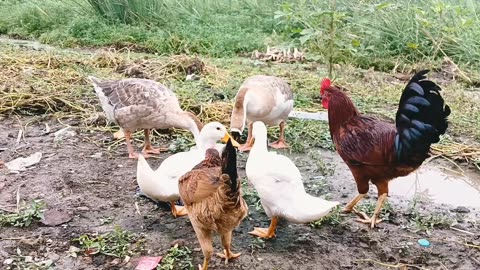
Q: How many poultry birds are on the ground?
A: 6